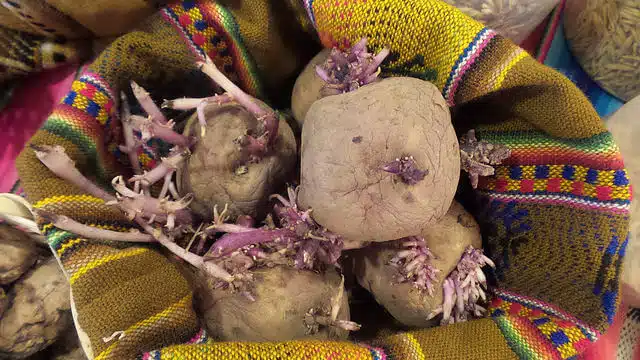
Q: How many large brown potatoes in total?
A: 5